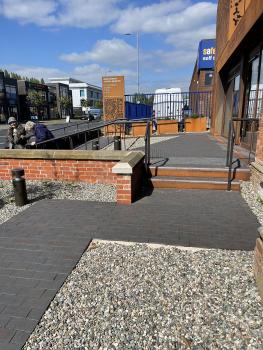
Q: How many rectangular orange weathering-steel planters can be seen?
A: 3